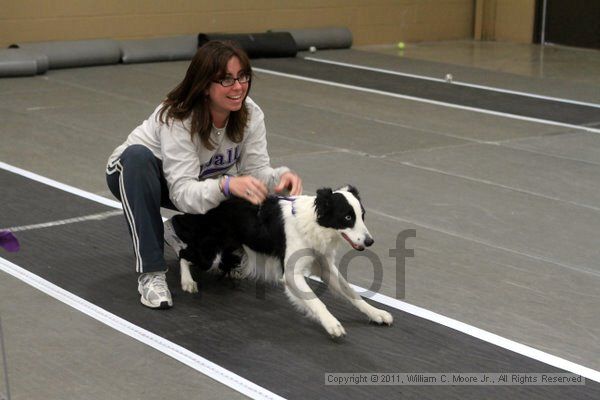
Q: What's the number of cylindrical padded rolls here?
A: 5